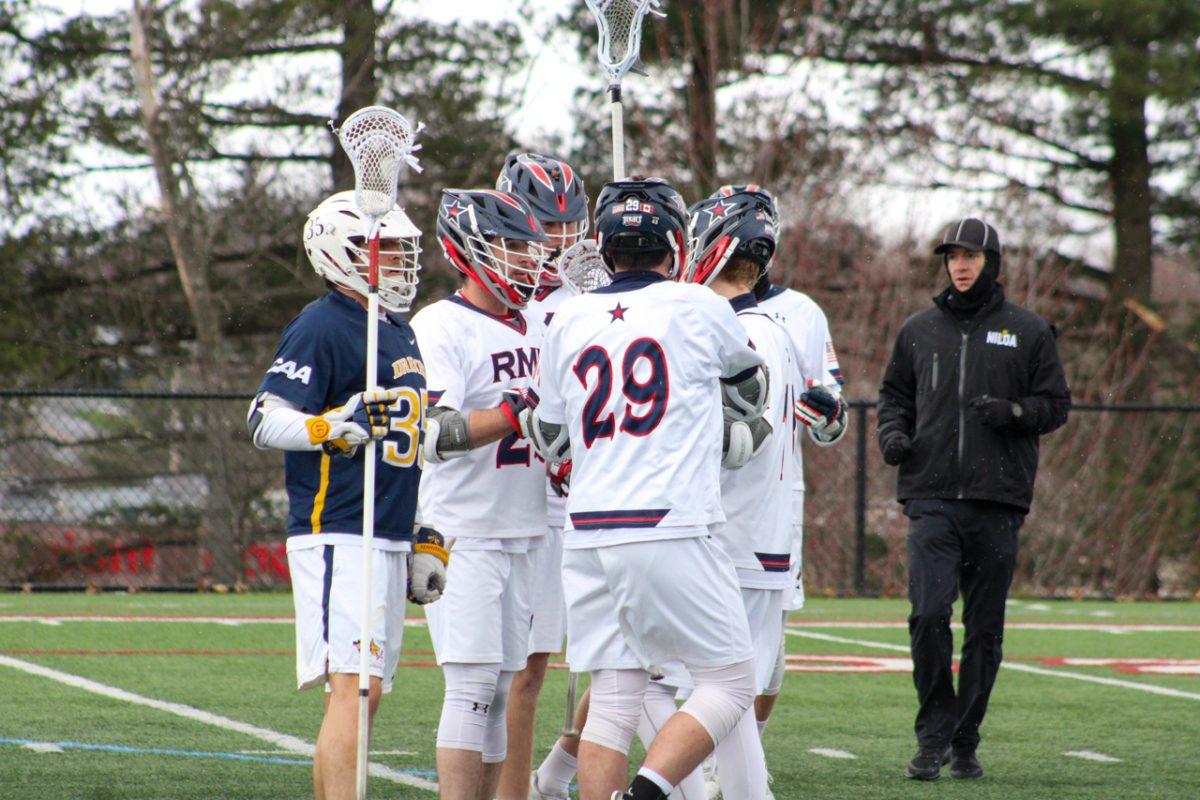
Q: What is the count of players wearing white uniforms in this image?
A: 5